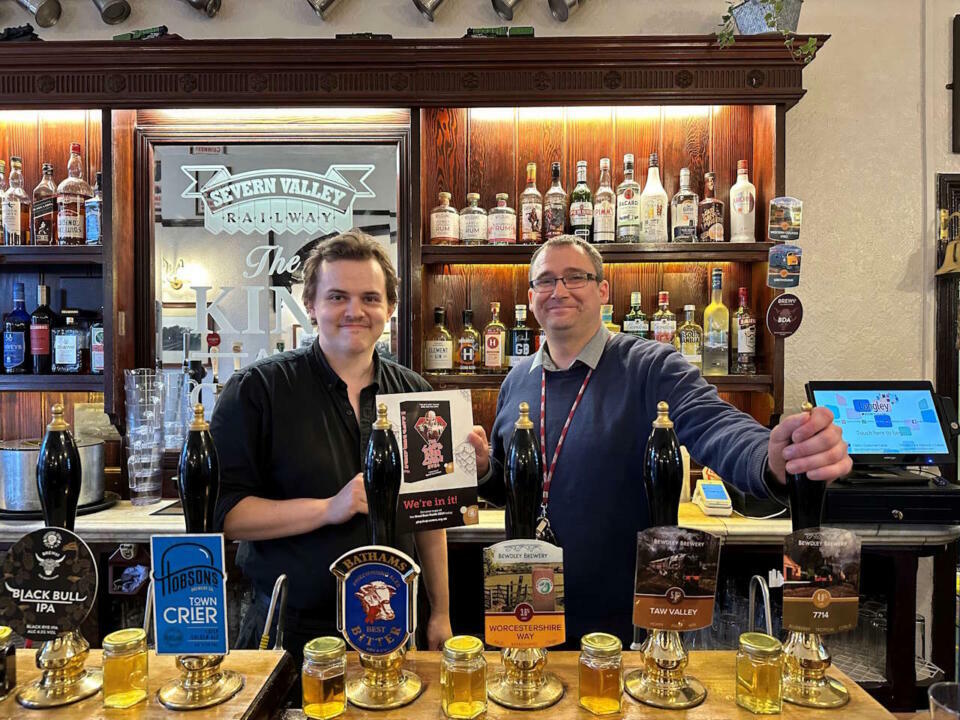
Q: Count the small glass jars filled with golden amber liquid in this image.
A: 5